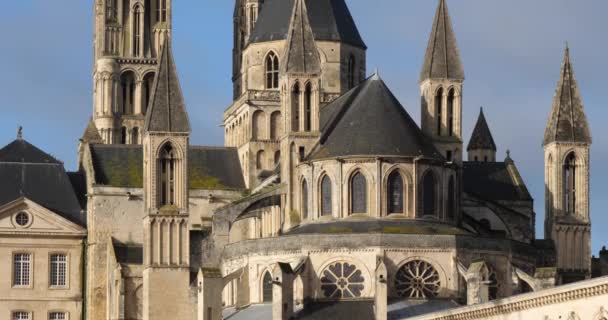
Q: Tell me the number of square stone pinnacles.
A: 4